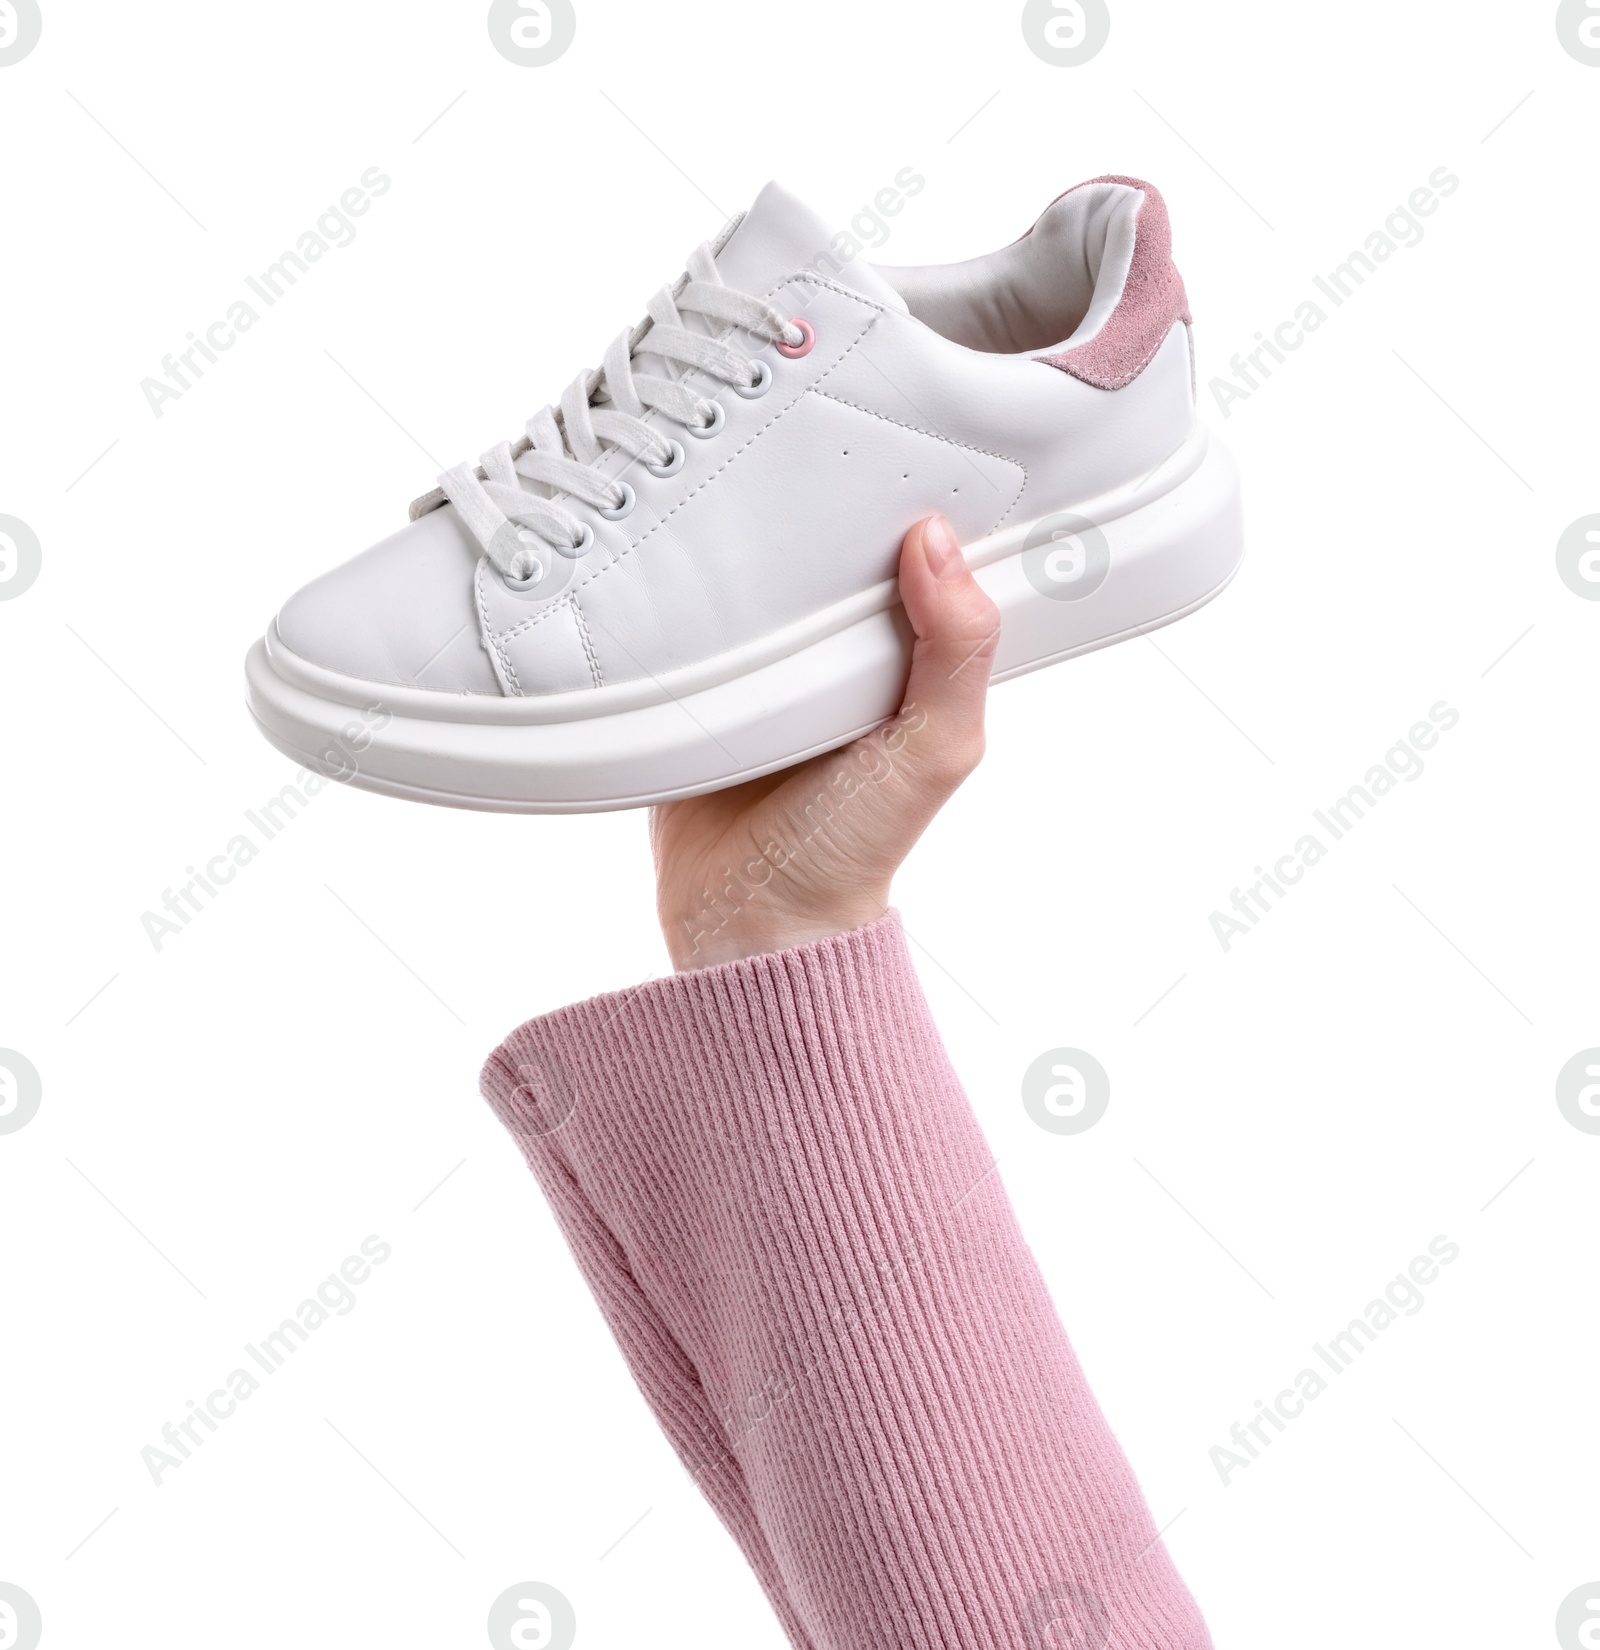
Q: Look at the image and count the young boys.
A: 0